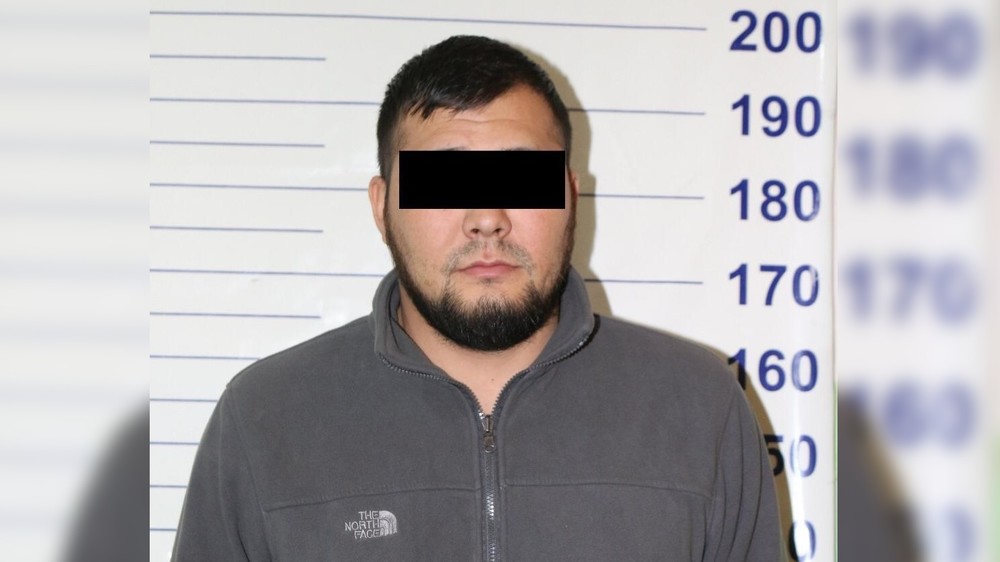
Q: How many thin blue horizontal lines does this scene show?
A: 13